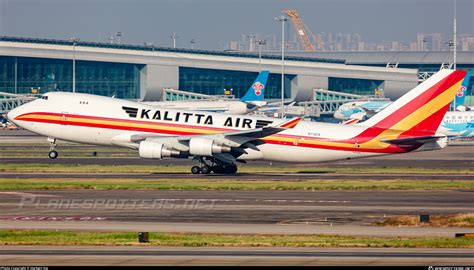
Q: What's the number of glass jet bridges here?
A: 3